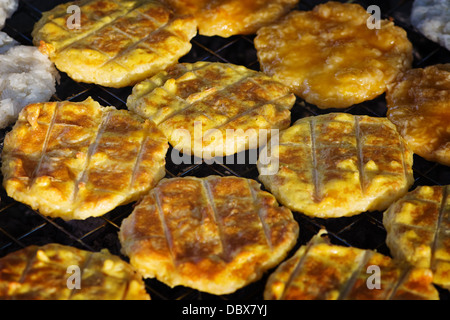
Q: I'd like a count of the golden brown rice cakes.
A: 11